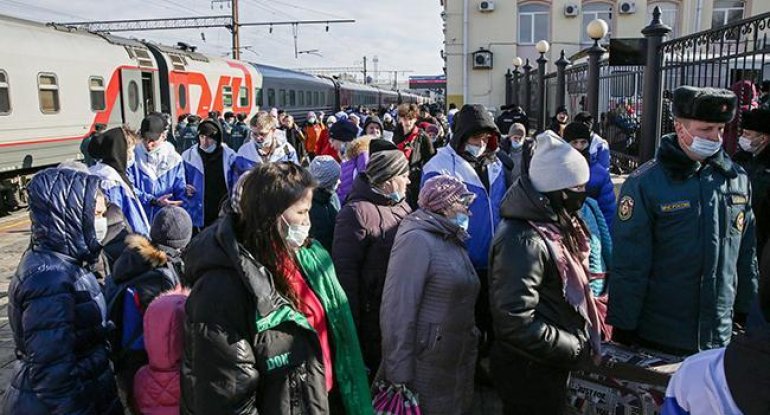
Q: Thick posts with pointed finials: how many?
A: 4